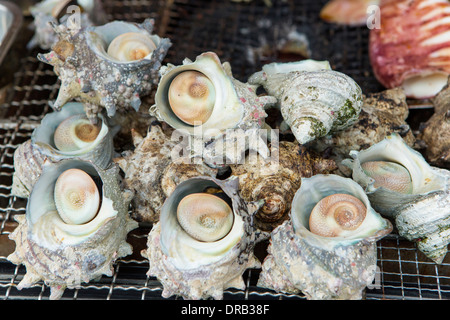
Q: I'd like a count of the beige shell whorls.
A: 7